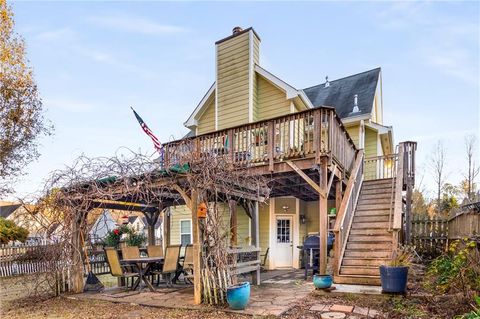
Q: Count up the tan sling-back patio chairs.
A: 5